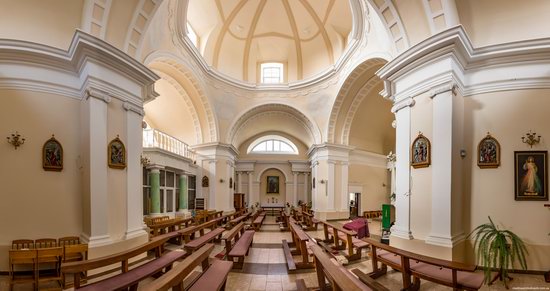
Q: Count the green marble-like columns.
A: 2